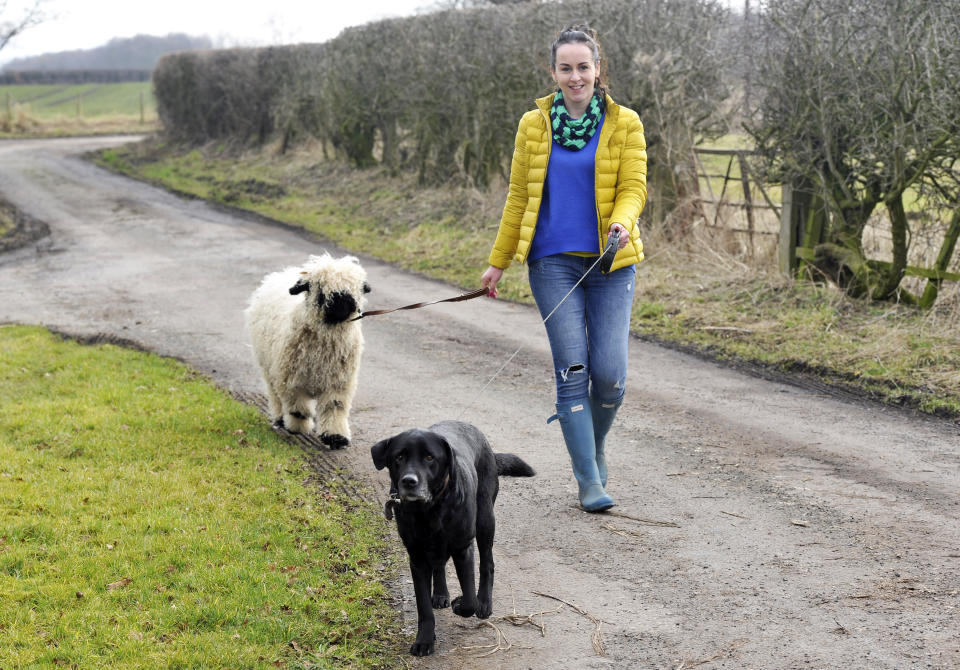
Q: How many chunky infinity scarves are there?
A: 1